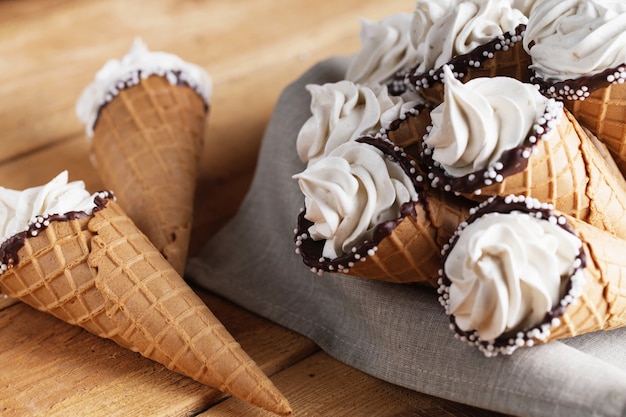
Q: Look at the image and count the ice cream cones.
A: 9